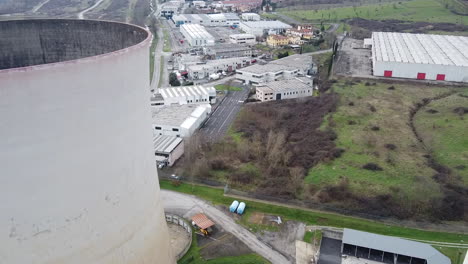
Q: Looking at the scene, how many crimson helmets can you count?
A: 0